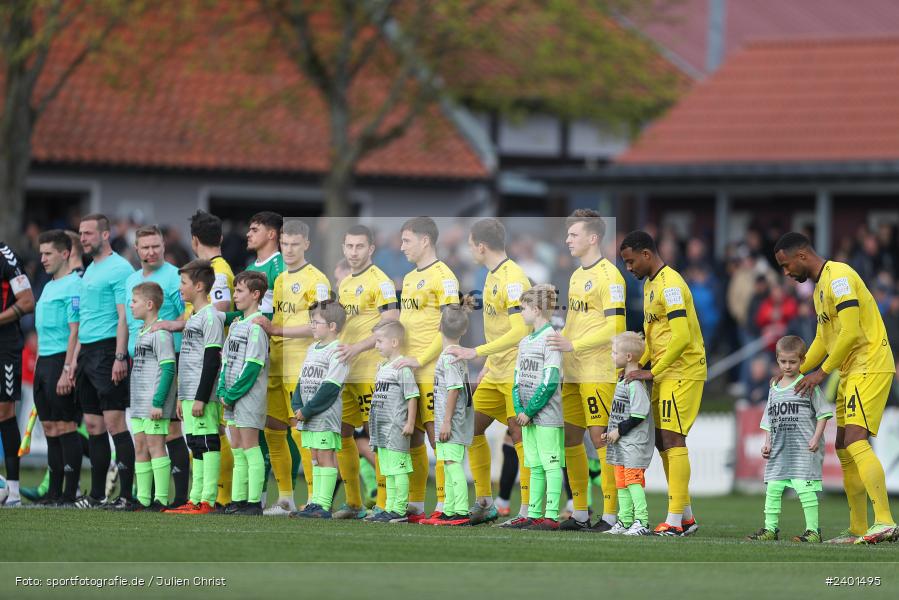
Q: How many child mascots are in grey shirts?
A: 9